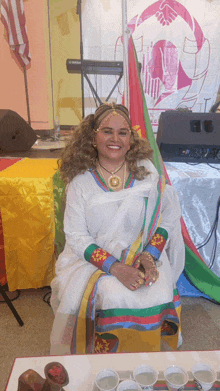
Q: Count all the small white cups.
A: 5